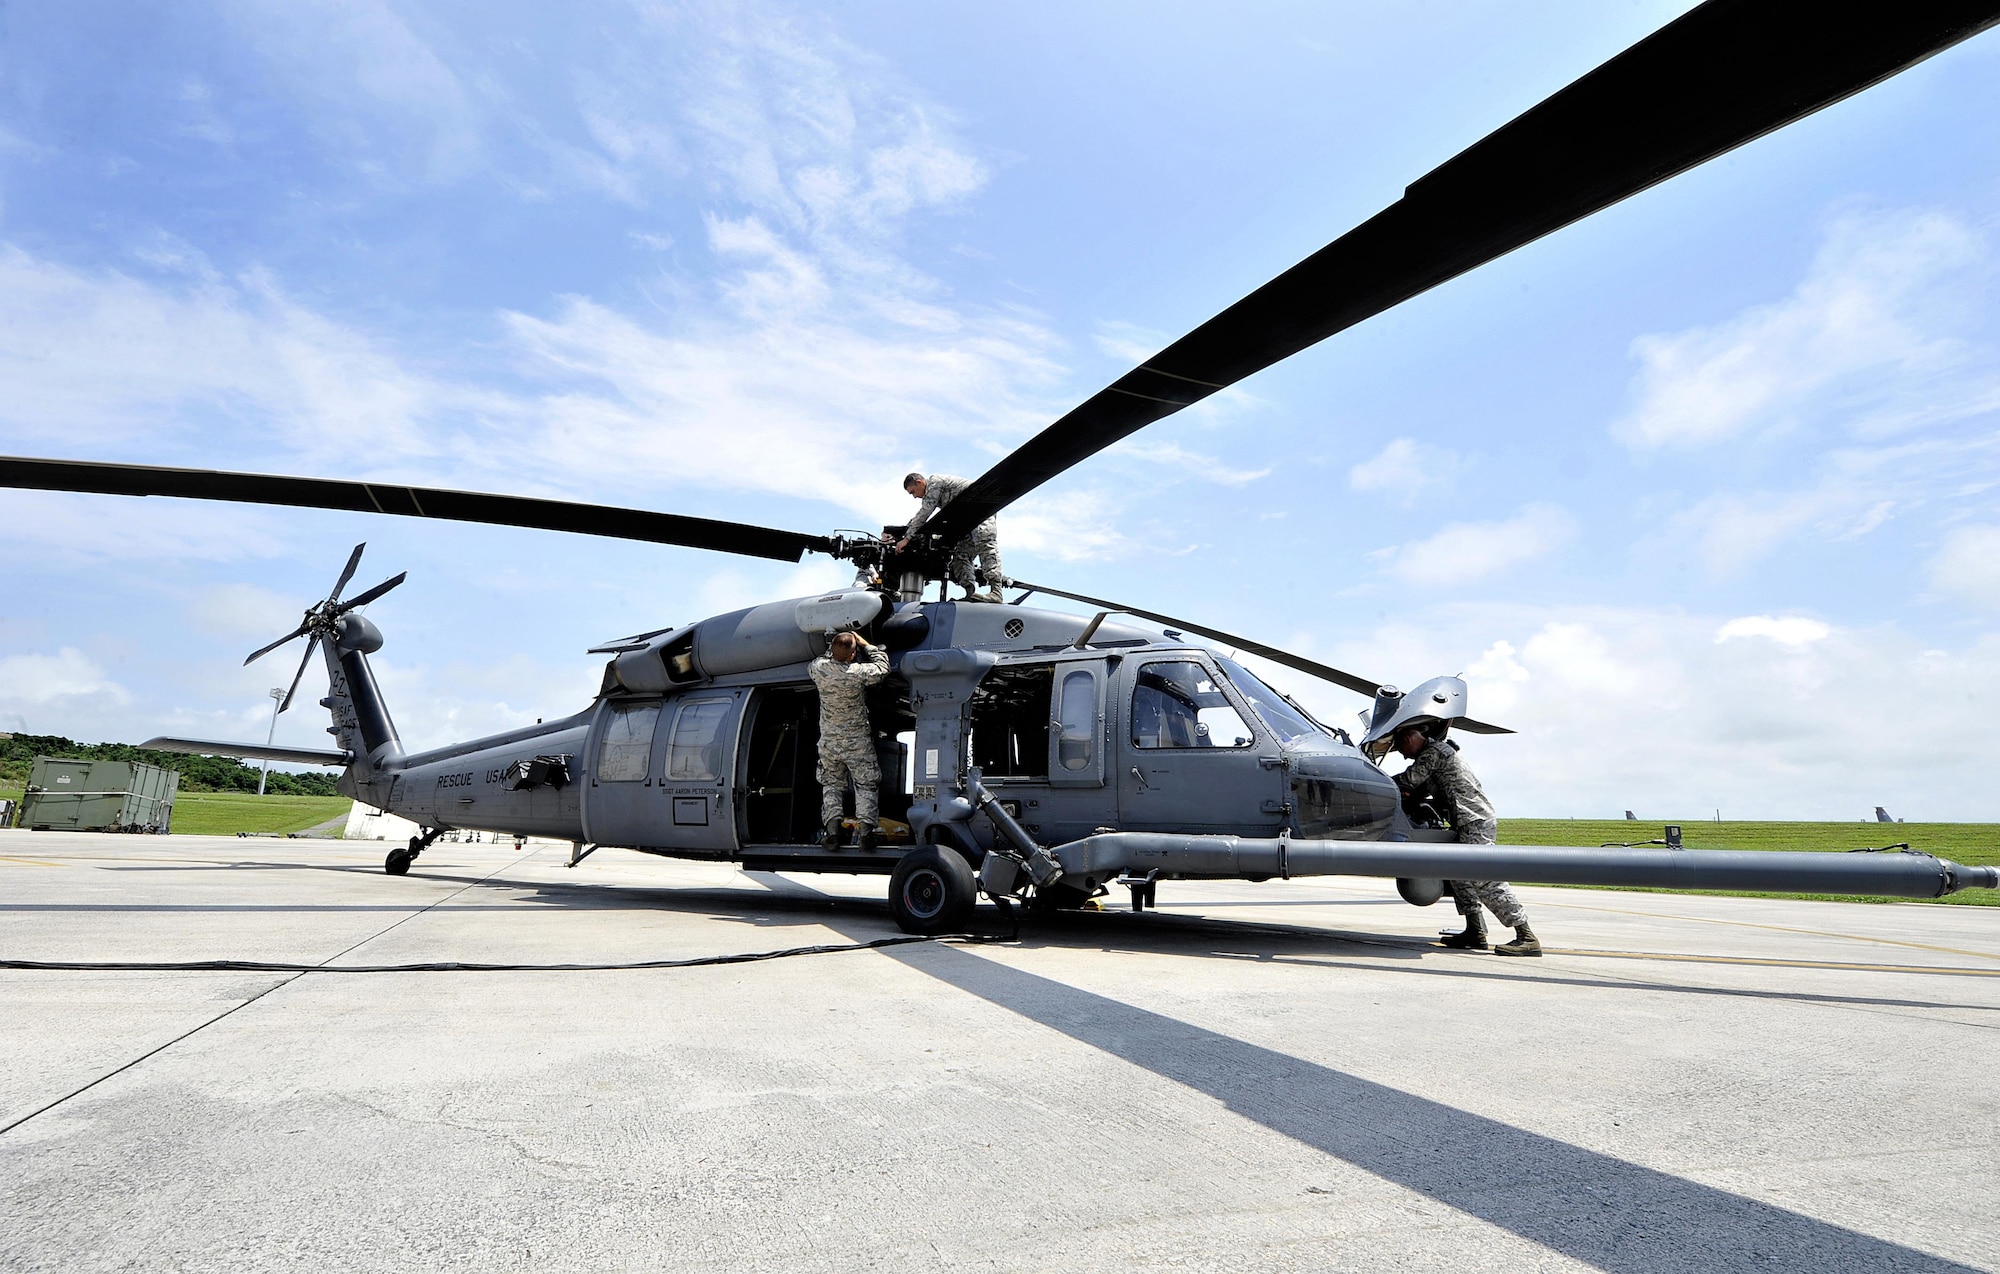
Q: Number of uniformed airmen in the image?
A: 3